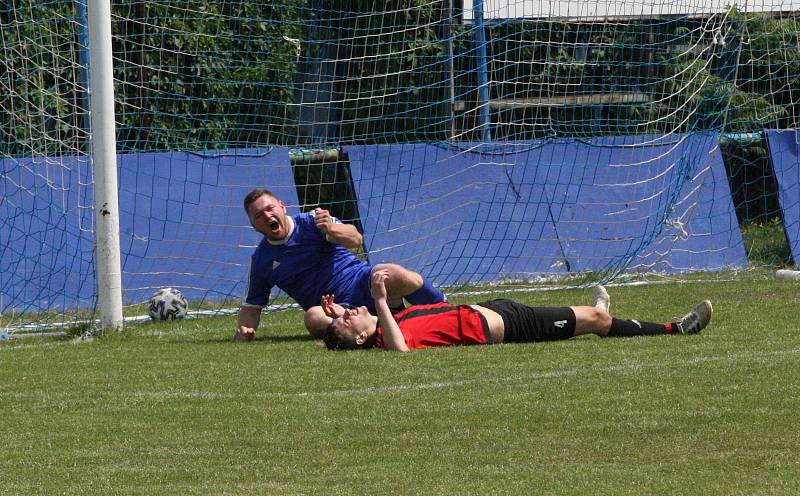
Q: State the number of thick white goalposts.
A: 1